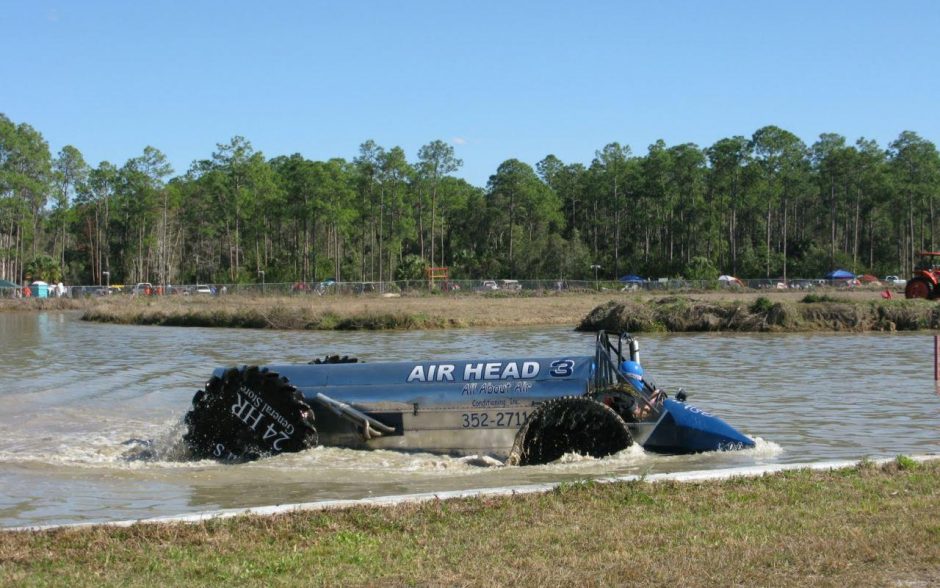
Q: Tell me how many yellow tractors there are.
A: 0